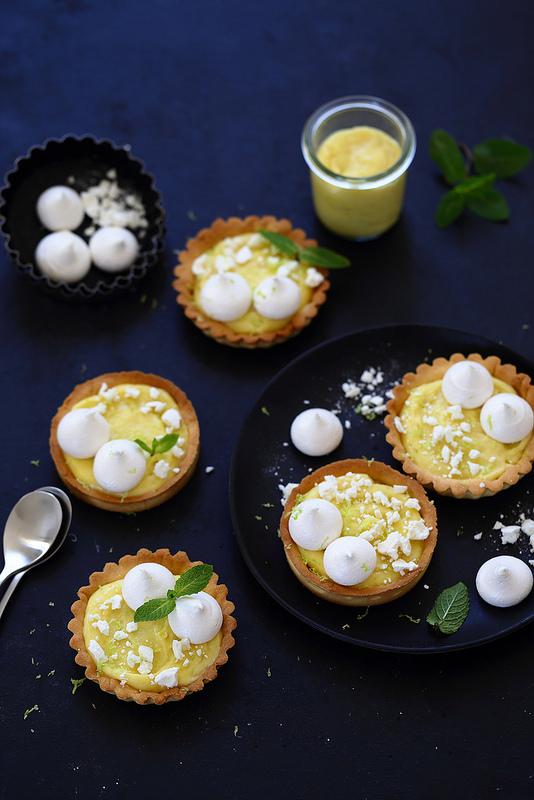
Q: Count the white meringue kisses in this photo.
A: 15